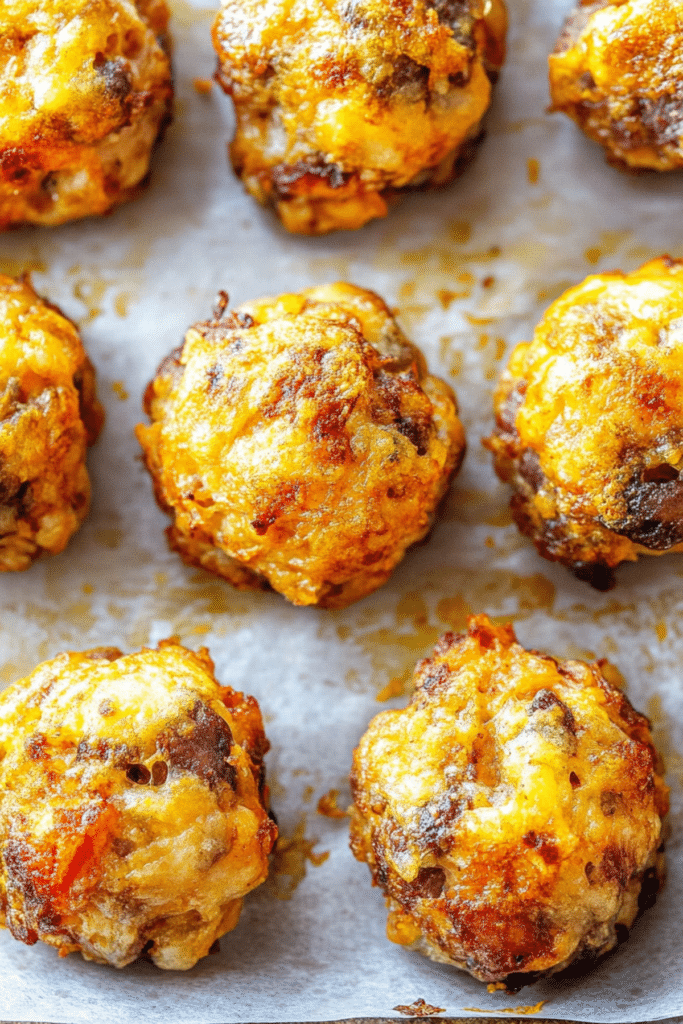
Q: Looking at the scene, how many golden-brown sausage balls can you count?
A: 8